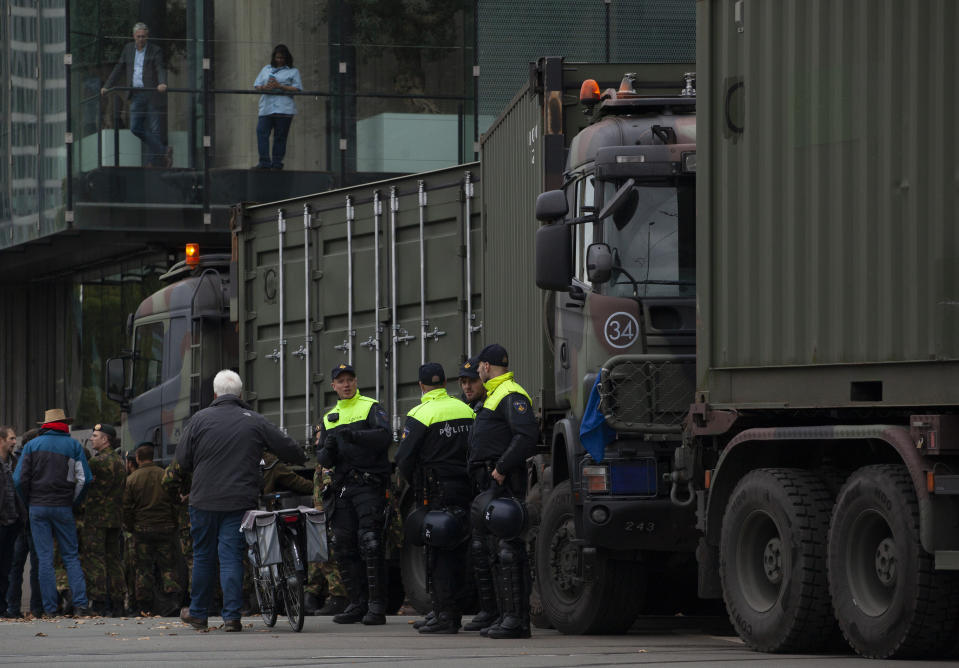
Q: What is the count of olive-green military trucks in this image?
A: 3